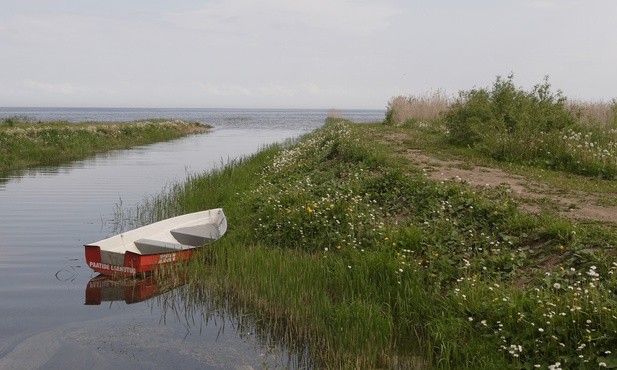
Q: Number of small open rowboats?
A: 1